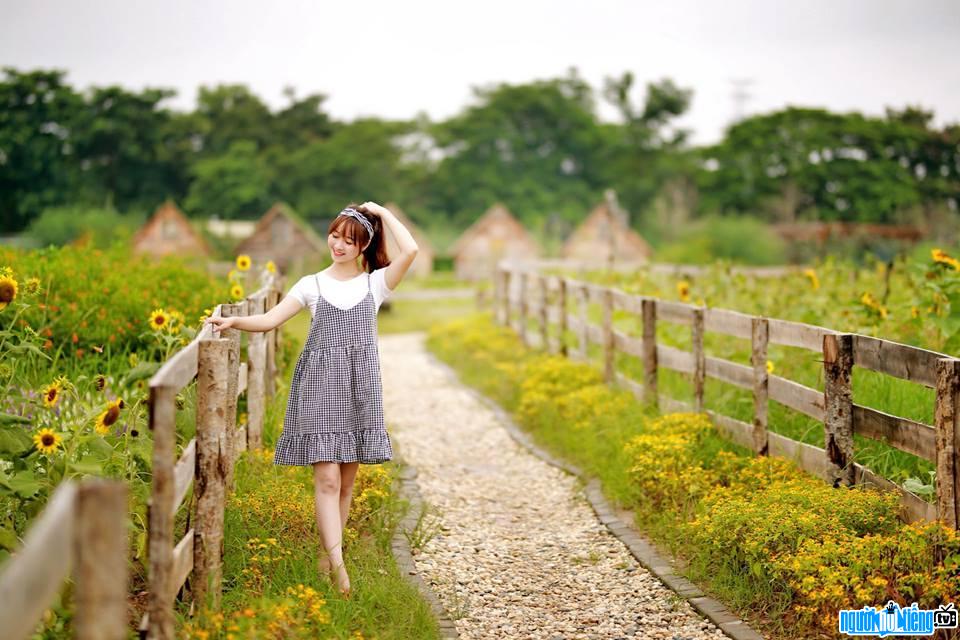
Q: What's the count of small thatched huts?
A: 5